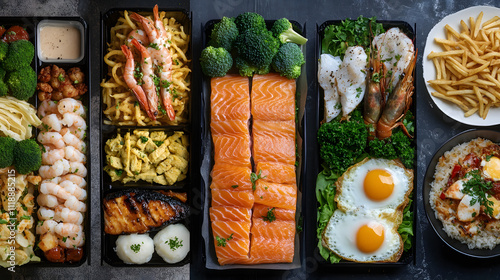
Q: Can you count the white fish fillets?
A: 3